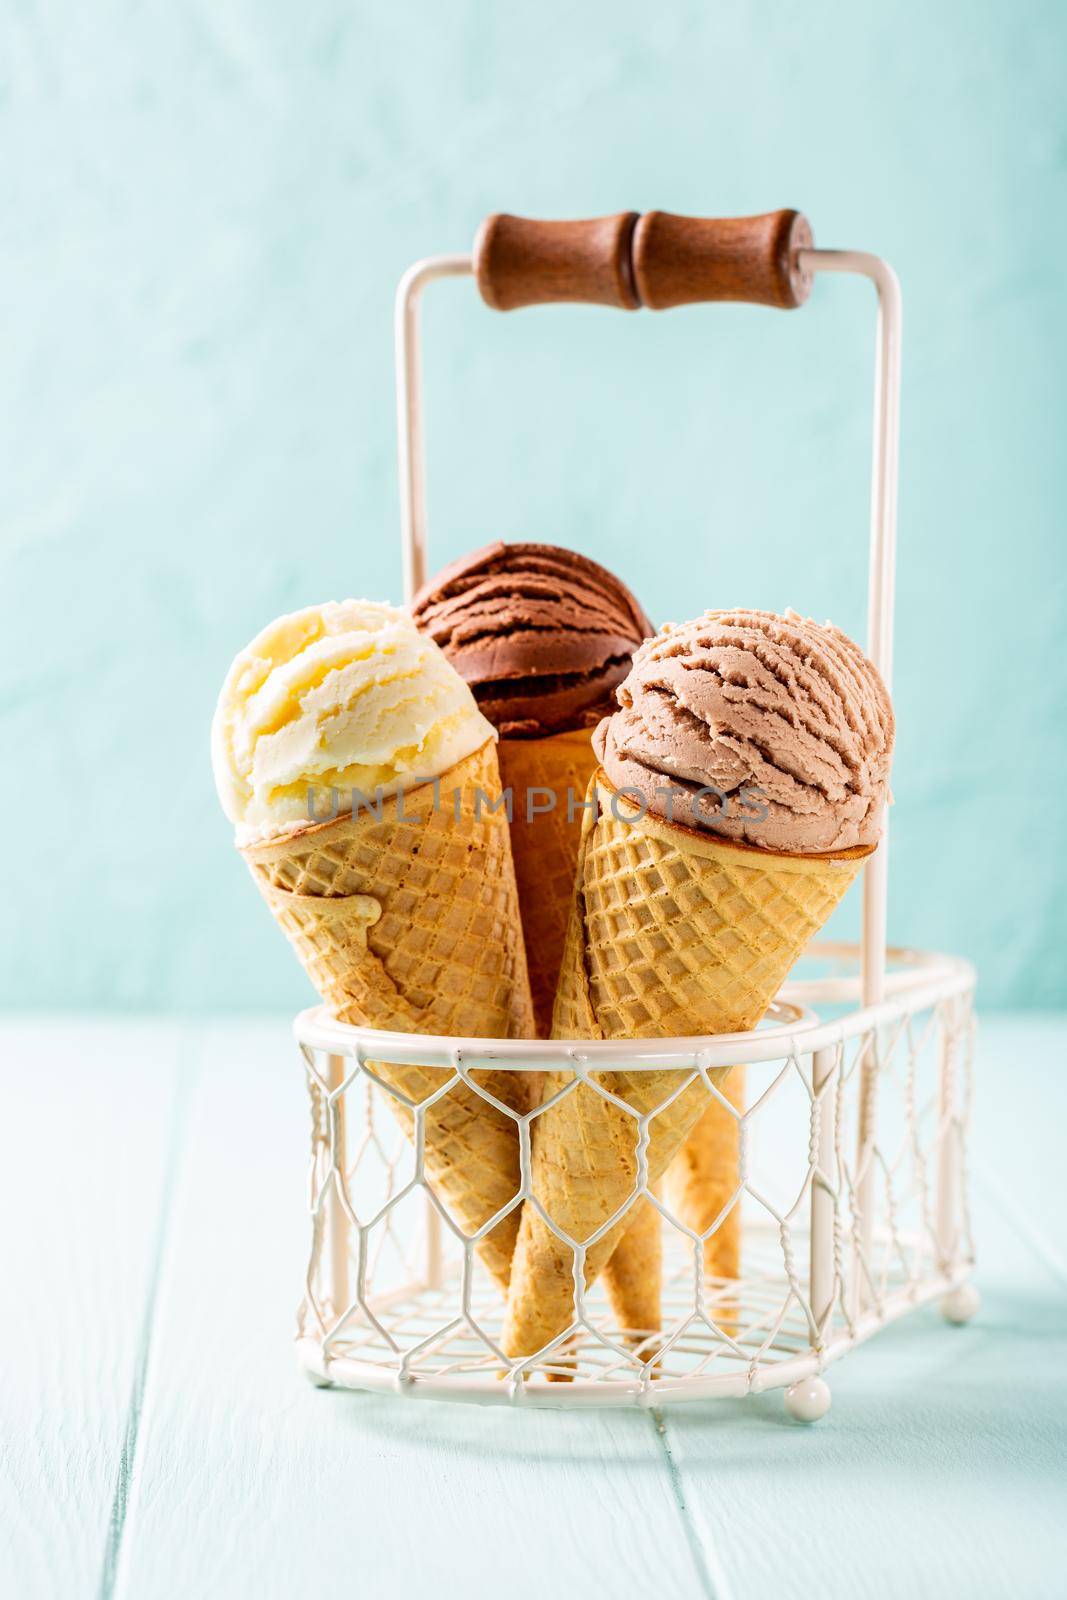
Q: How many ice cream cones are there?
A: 3